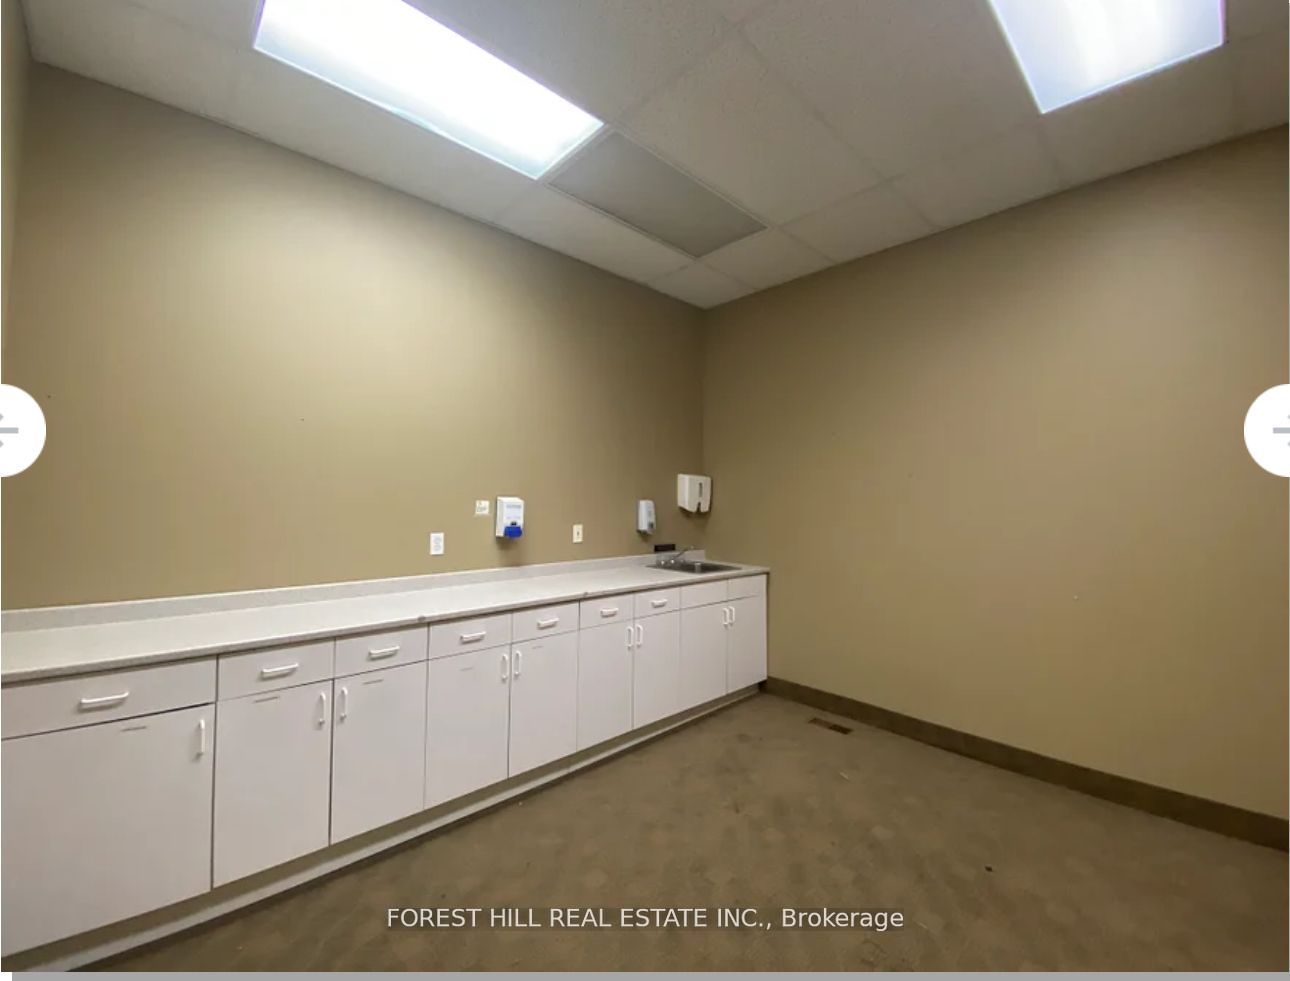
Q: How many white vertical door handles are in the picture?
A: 9